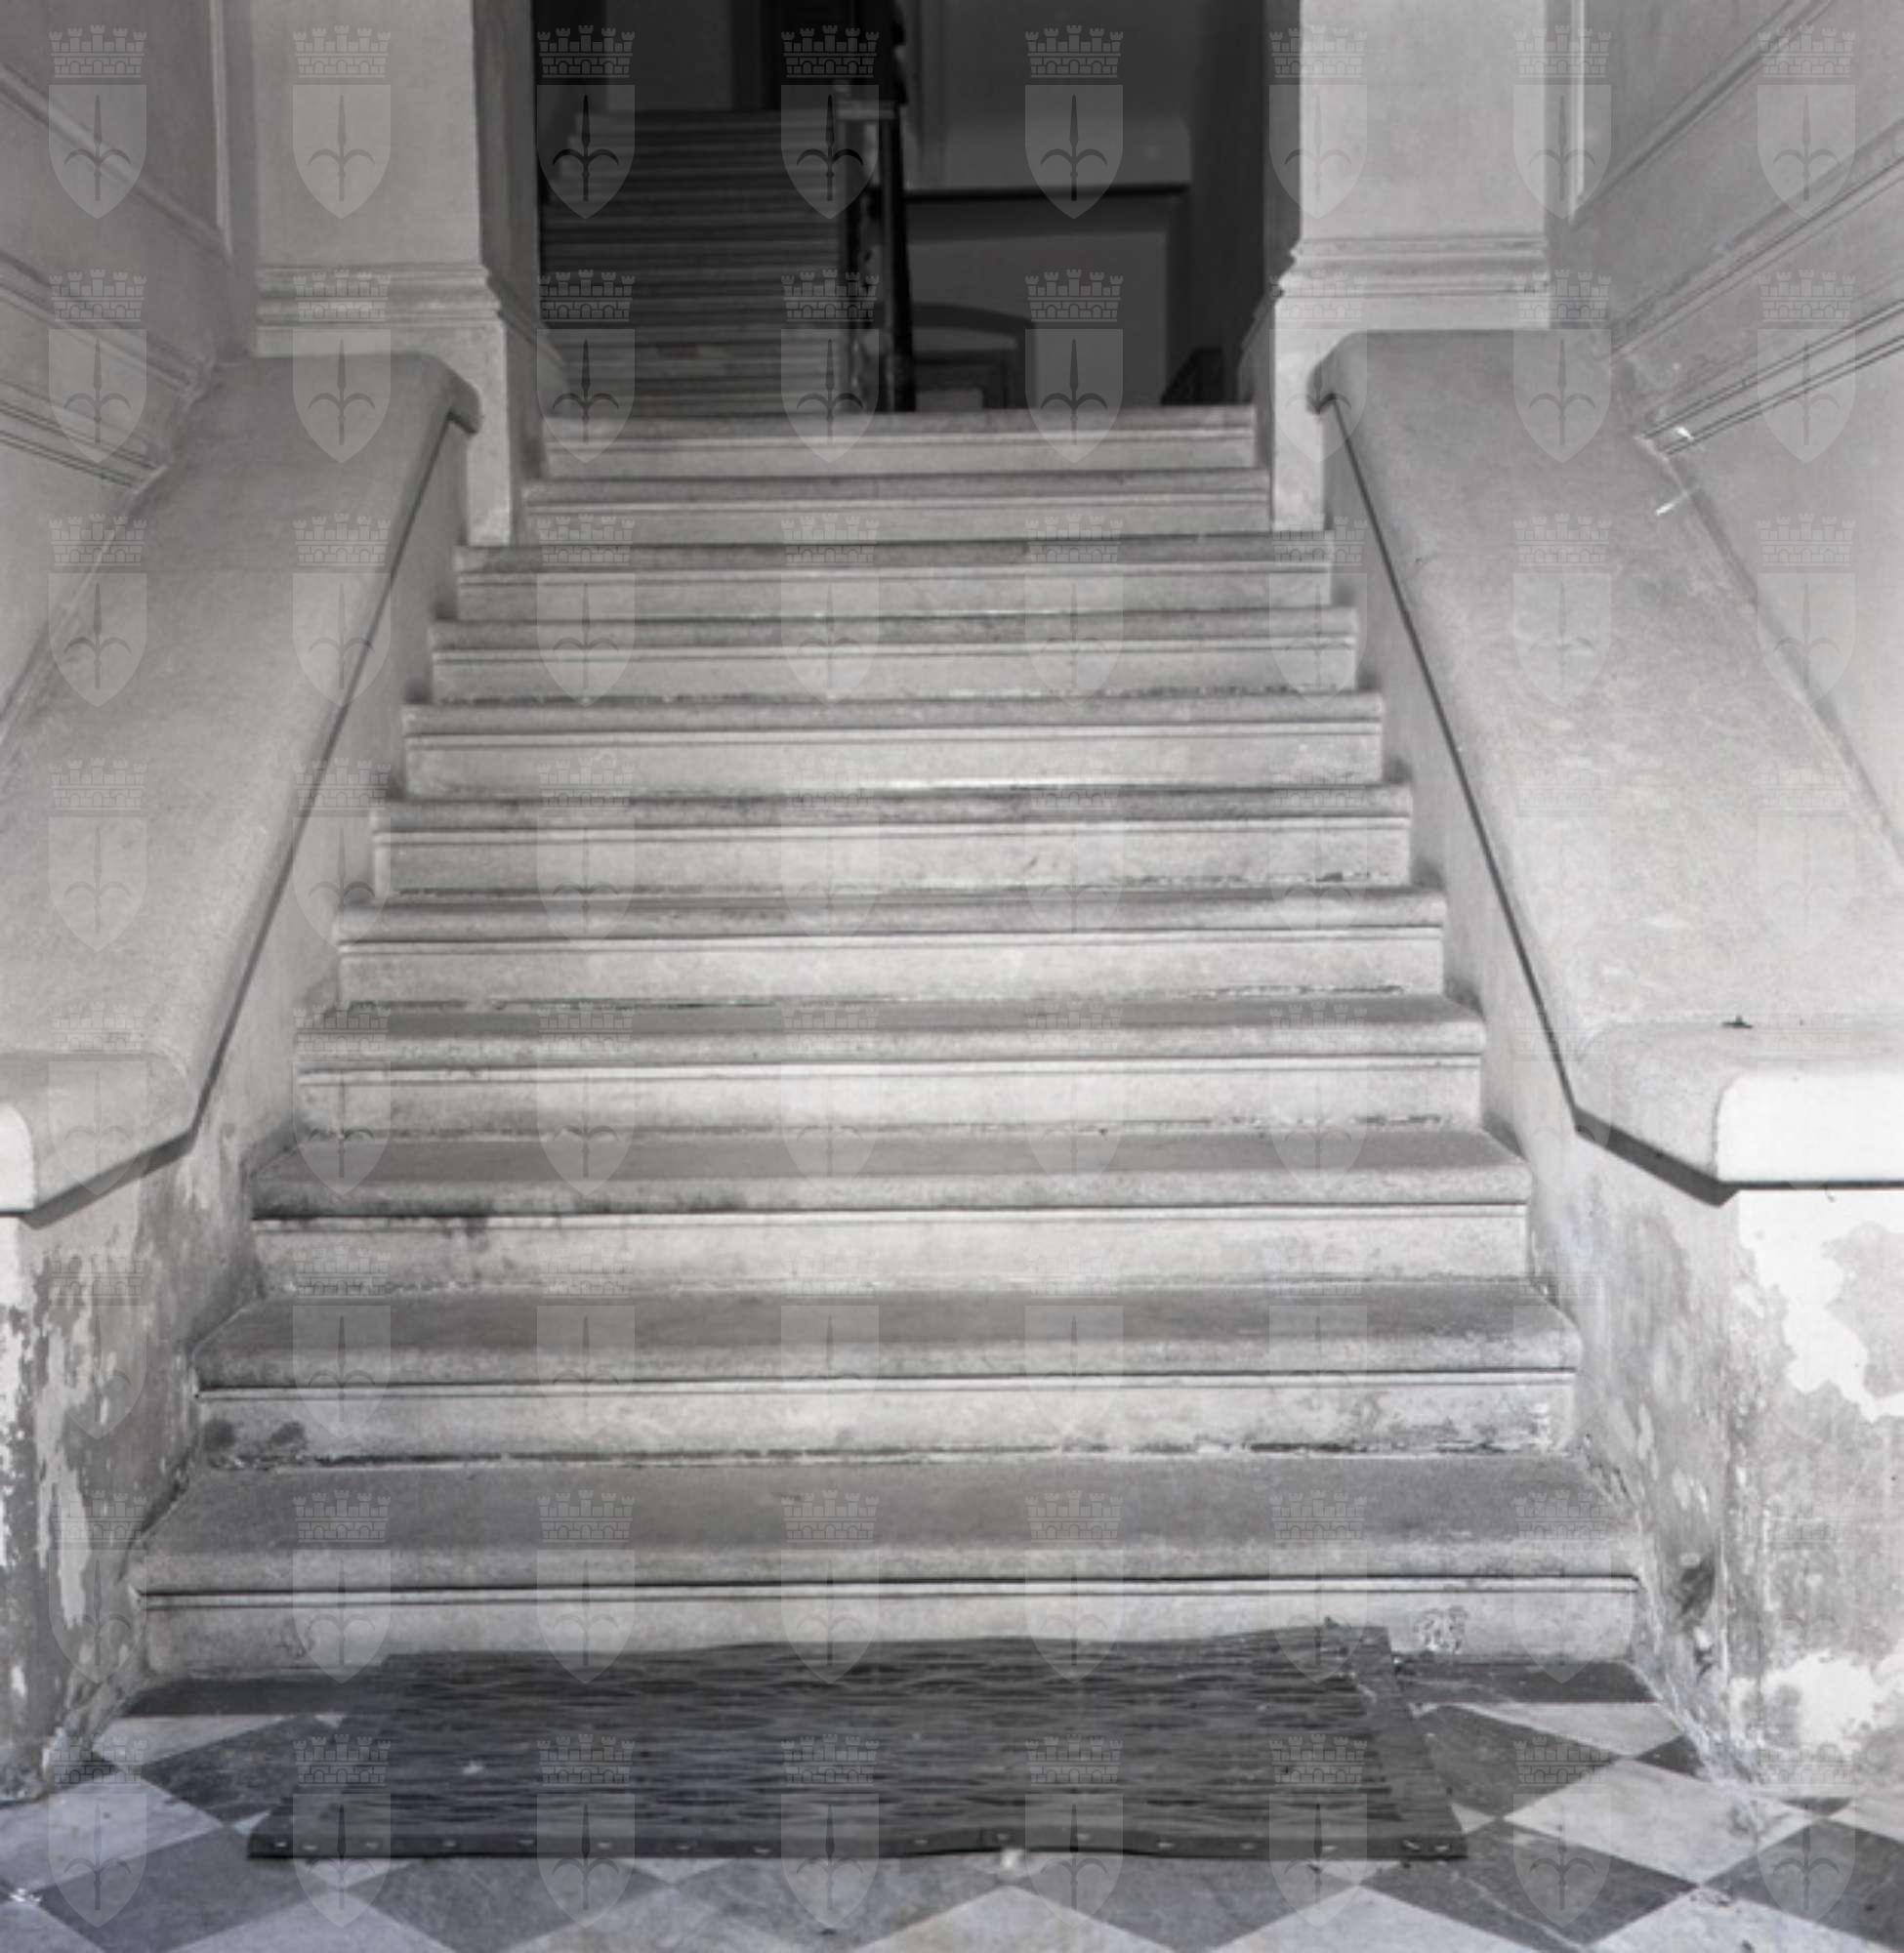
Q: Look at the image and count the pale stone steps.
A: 11